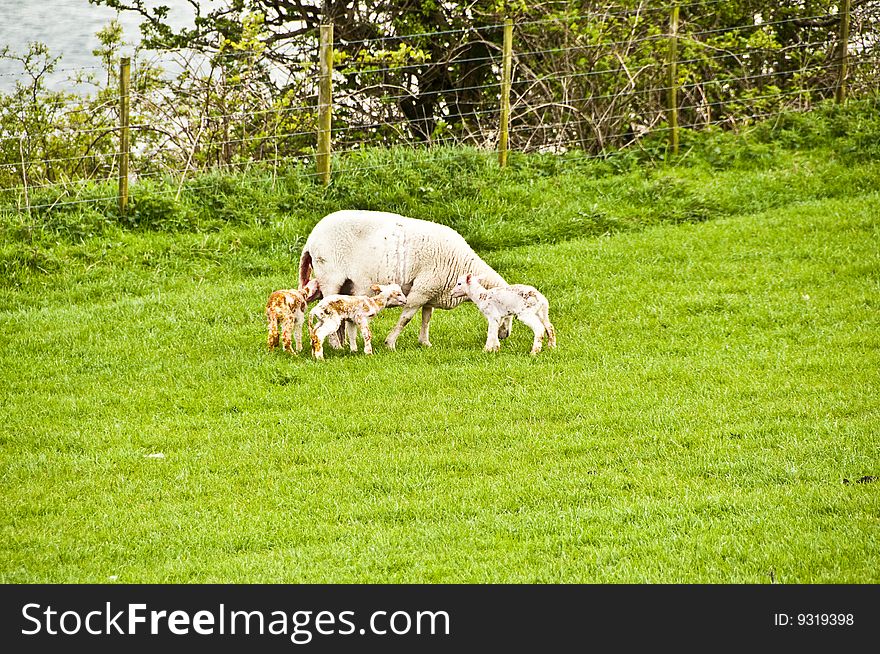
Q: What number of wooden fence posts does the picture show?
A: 5